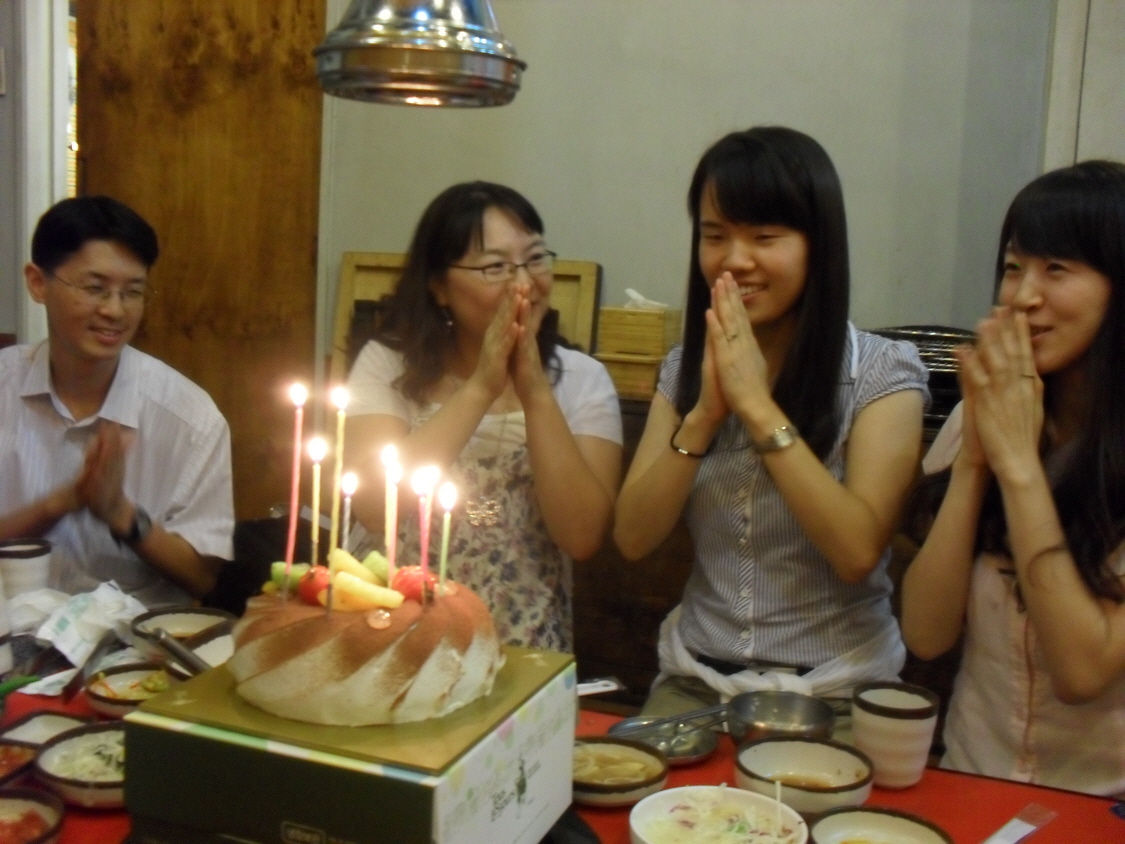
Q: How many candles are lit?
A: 9